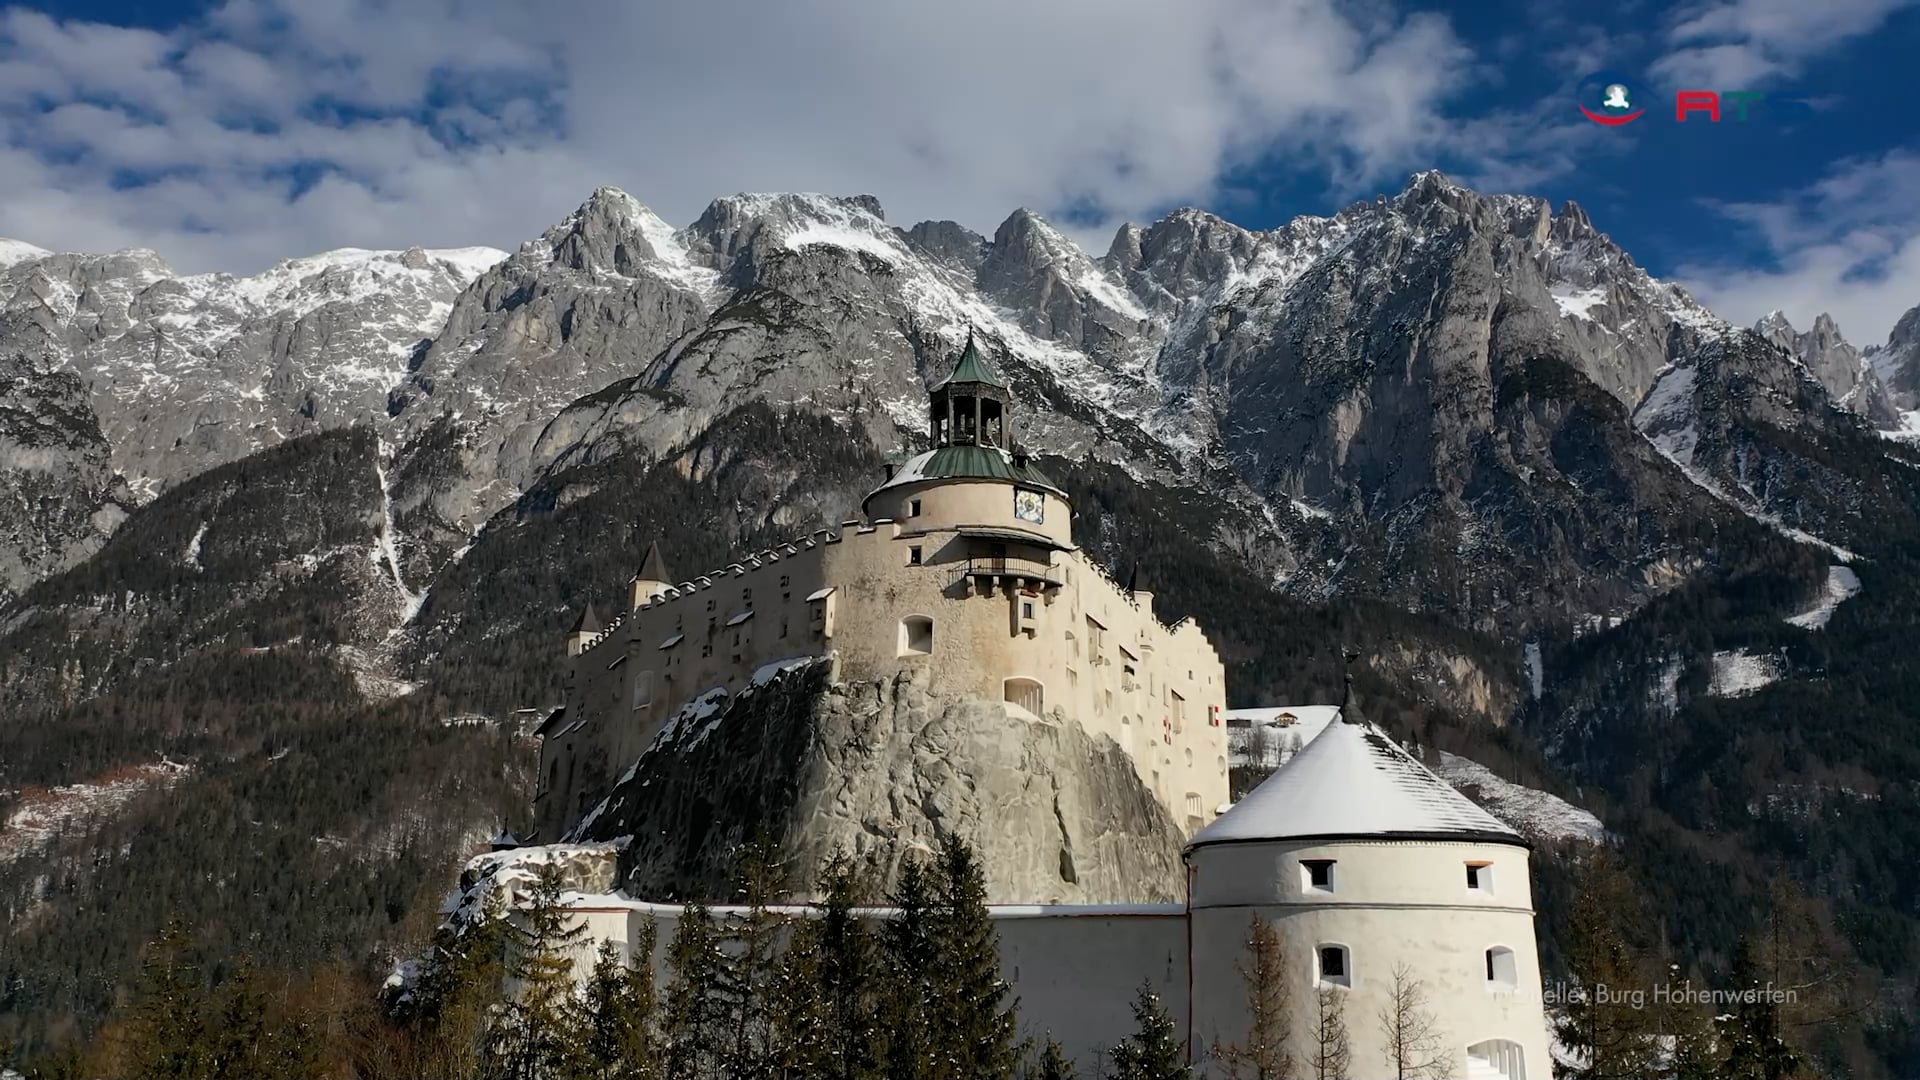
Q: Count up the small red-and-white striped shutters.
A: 2